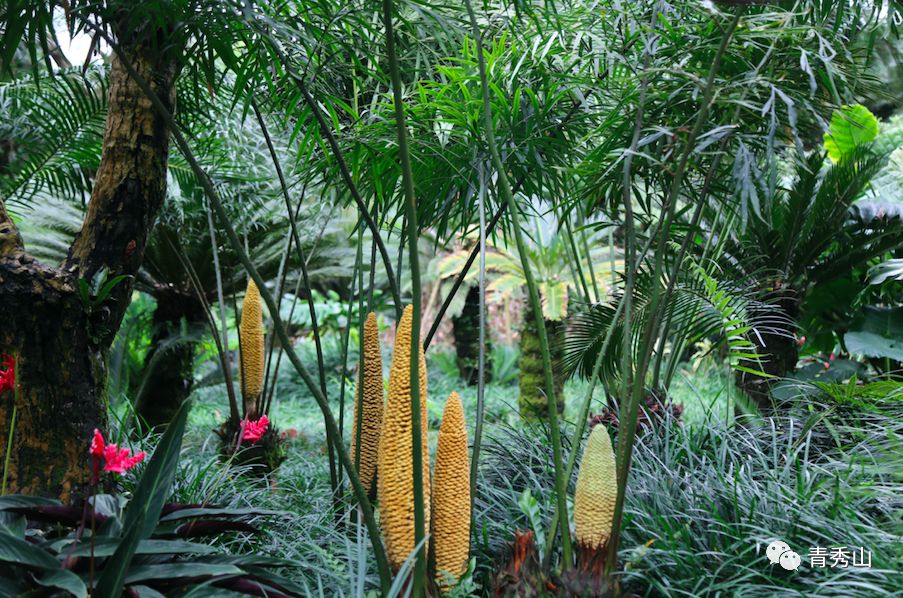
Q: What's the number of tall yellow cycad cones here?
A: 5